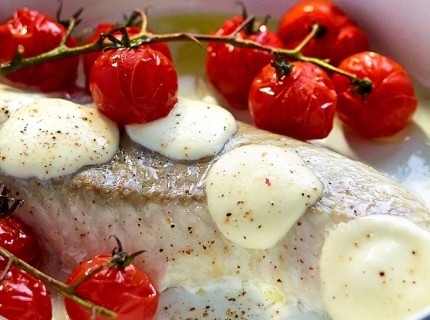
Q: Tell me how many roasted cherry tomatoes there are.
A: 10